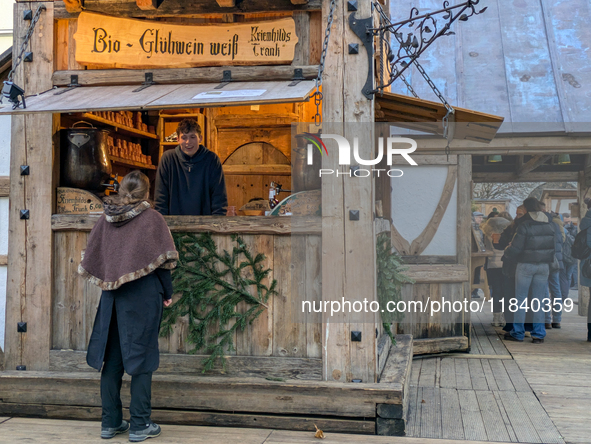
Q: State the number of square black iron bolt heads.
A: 12